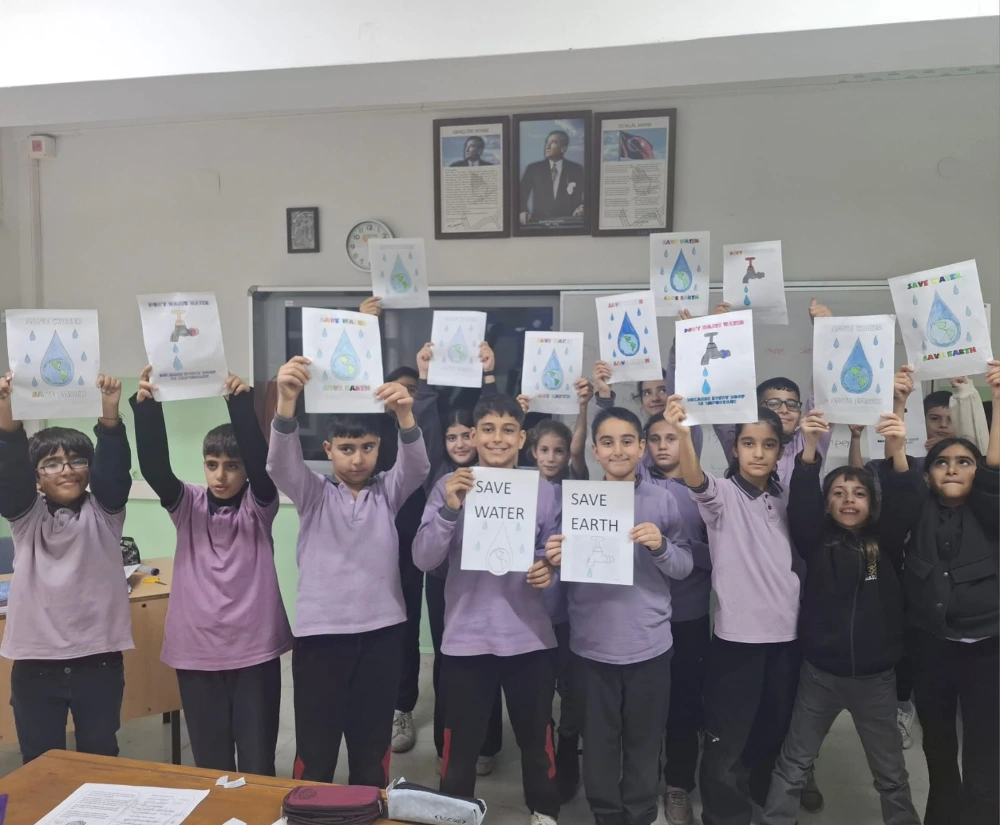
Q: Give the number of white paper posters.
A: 15